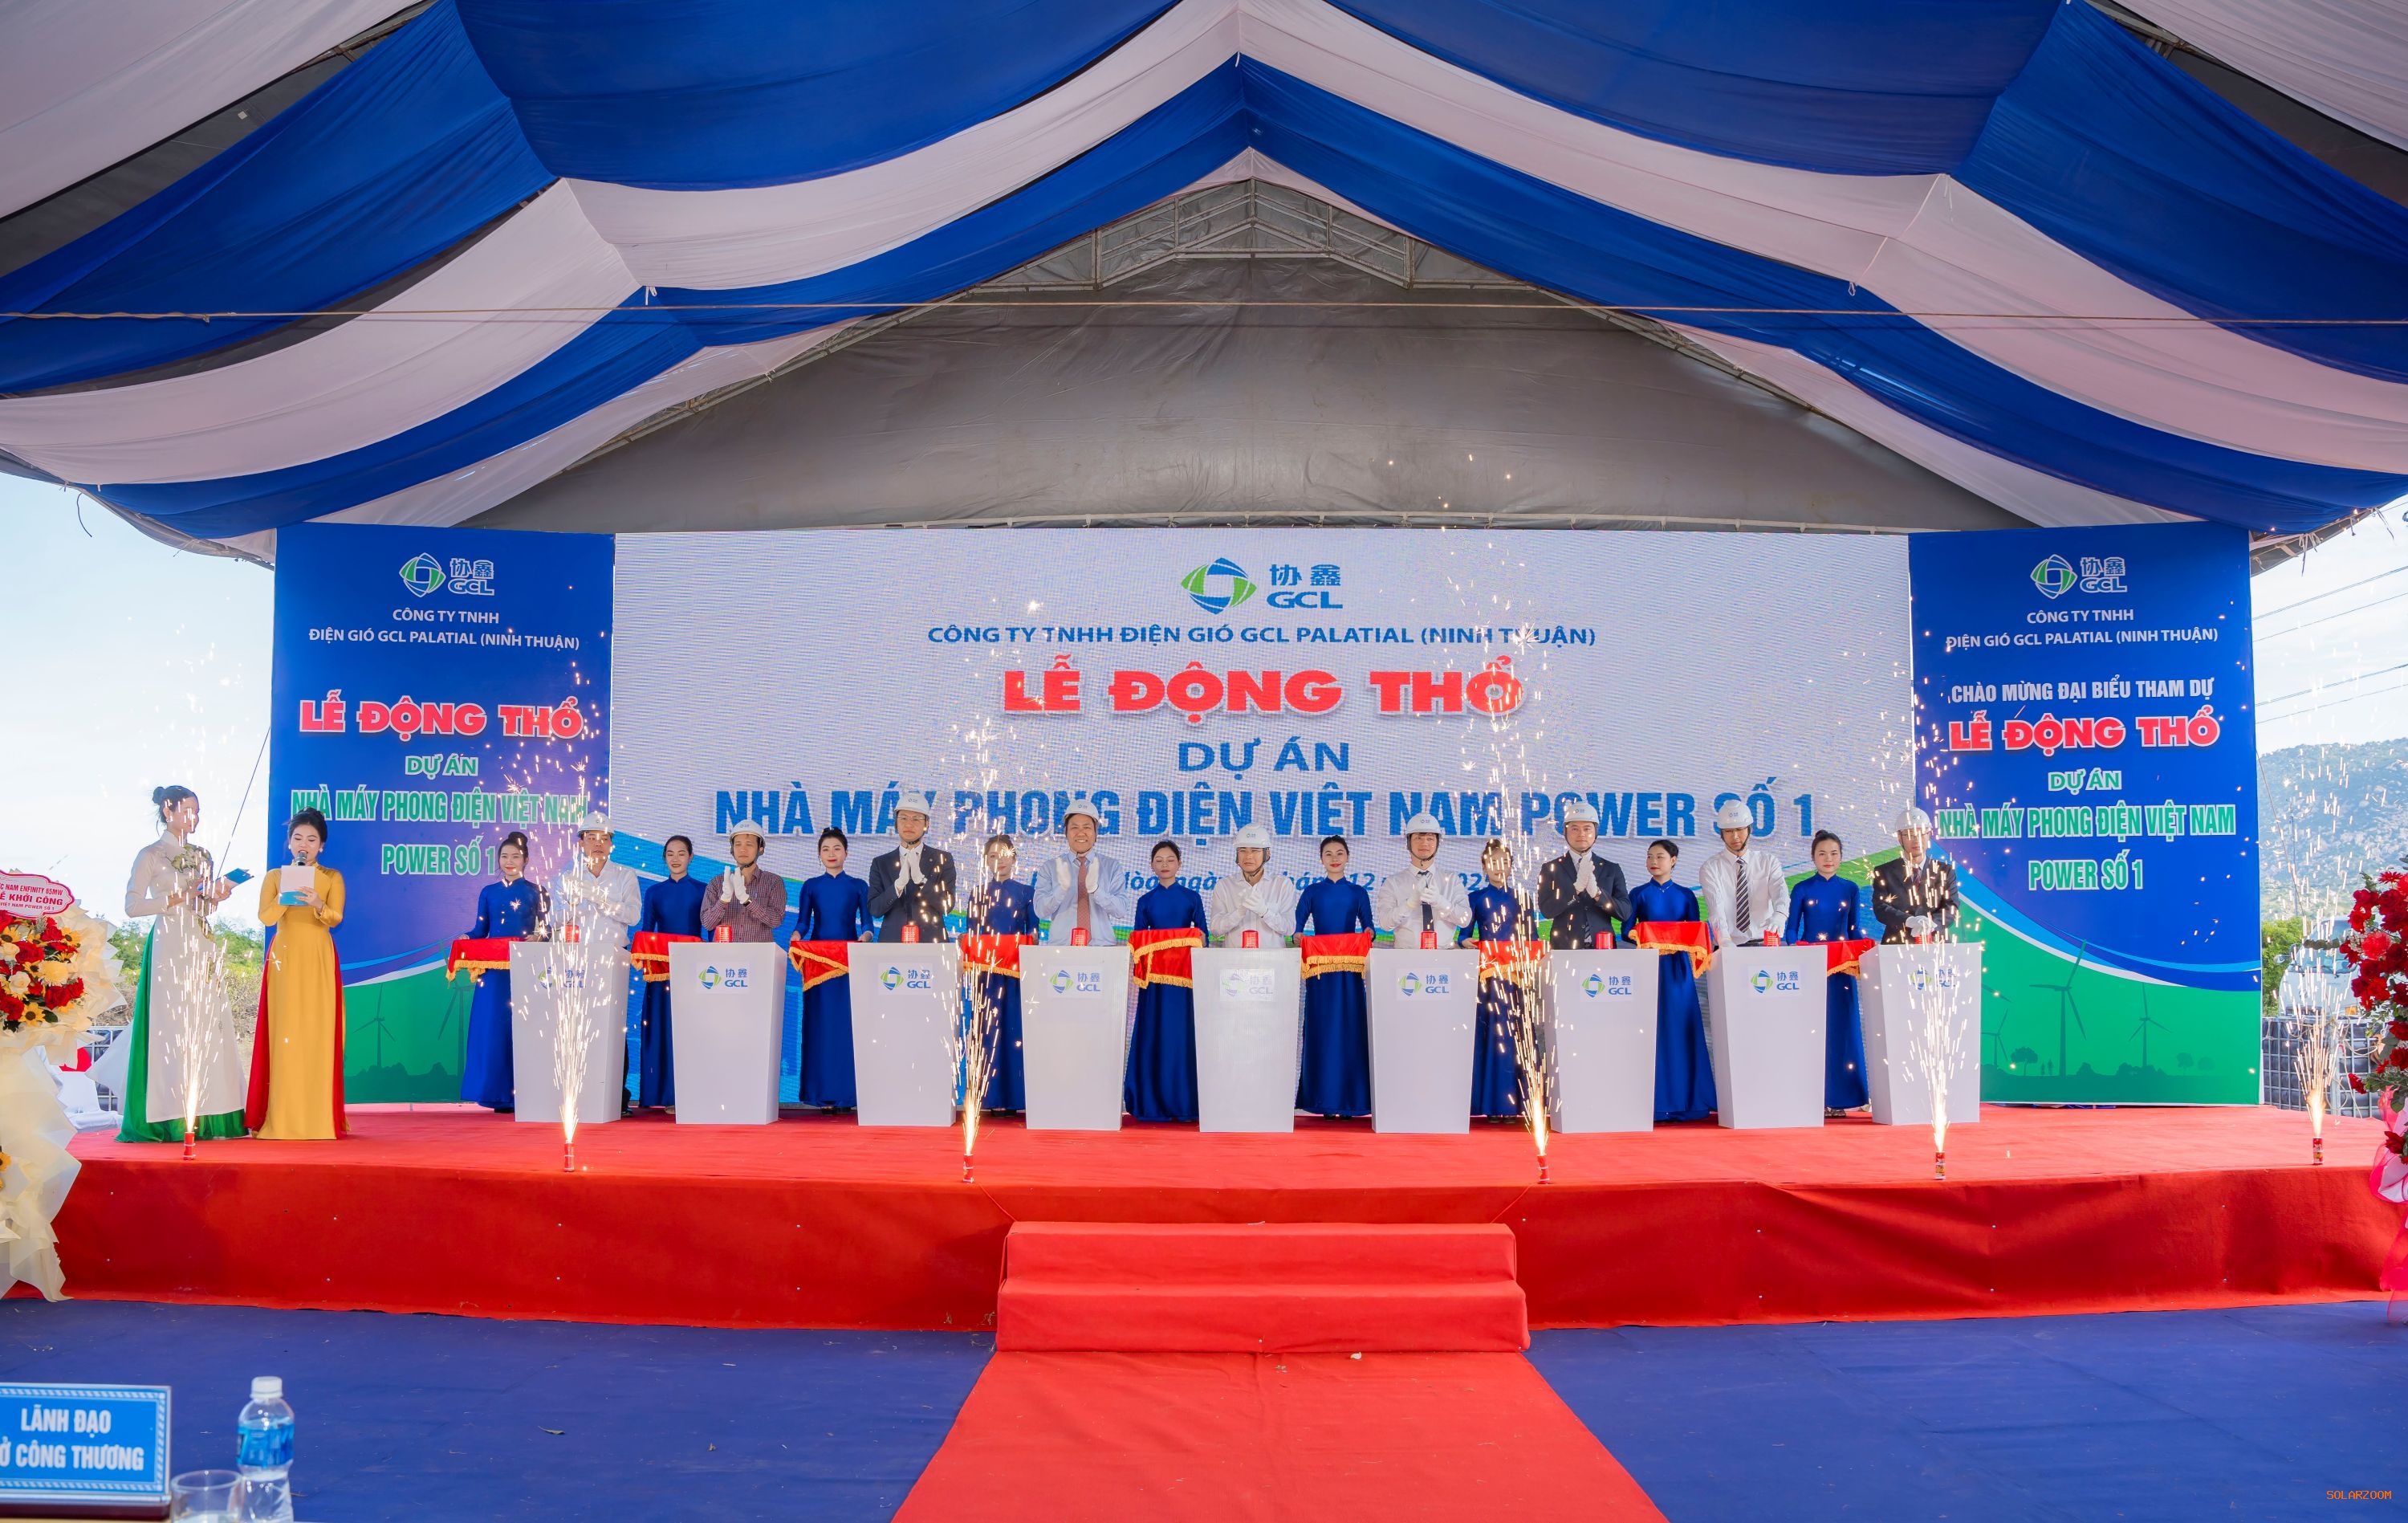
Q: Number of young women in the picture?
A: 11